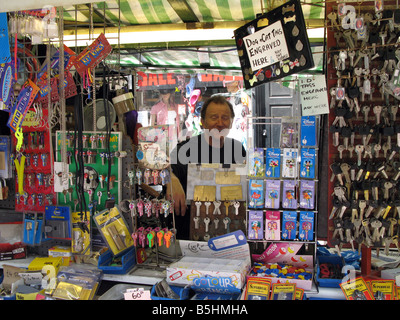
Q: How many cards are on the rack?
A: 14